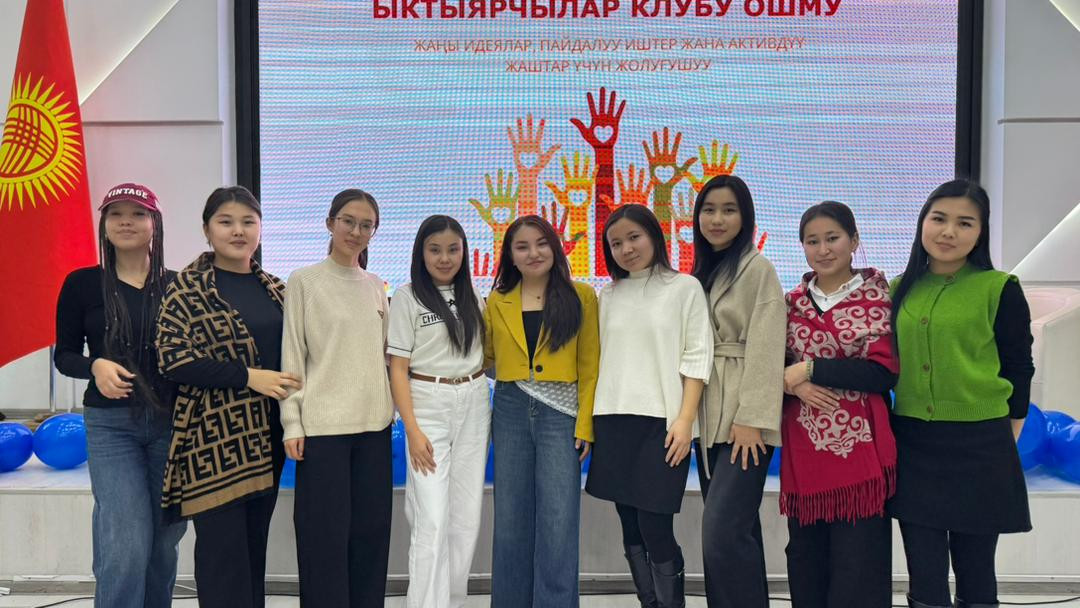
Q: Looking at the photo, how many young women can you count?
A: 9